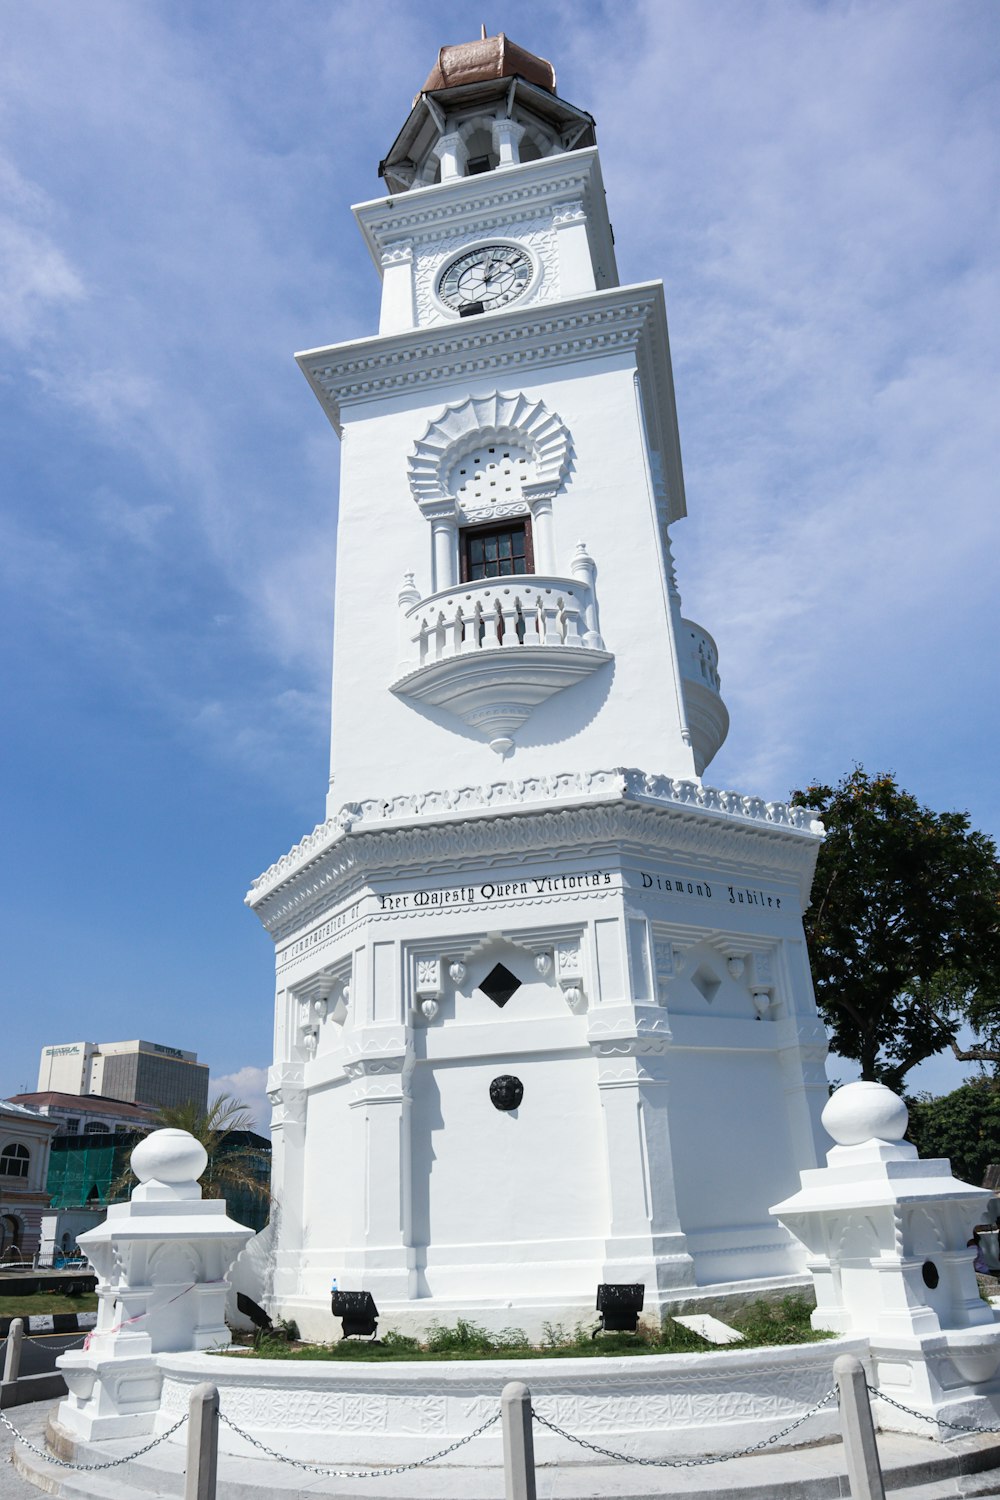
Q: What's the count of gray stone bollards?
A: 4